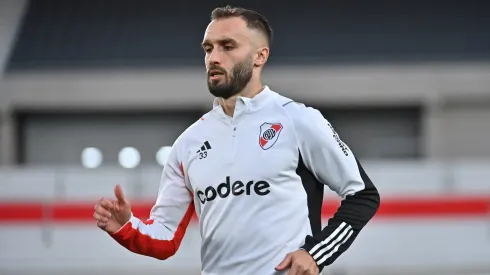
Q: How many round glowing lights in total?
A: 3